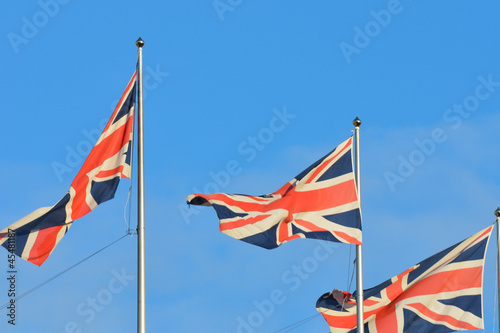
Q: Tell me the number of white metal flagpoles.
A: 3